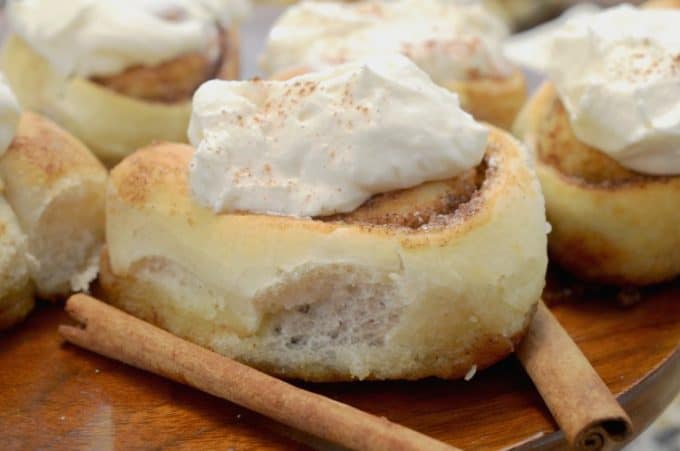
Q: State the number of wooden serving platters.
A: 1